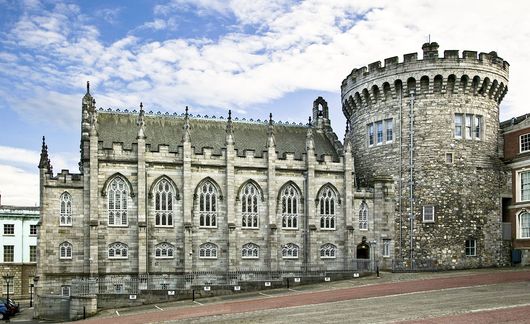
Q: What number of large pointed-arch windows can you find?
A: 6